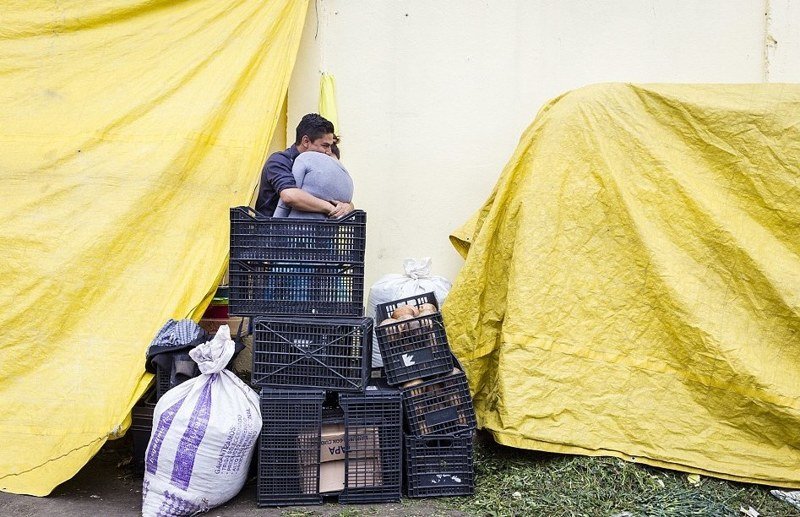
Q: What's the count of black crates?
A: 8